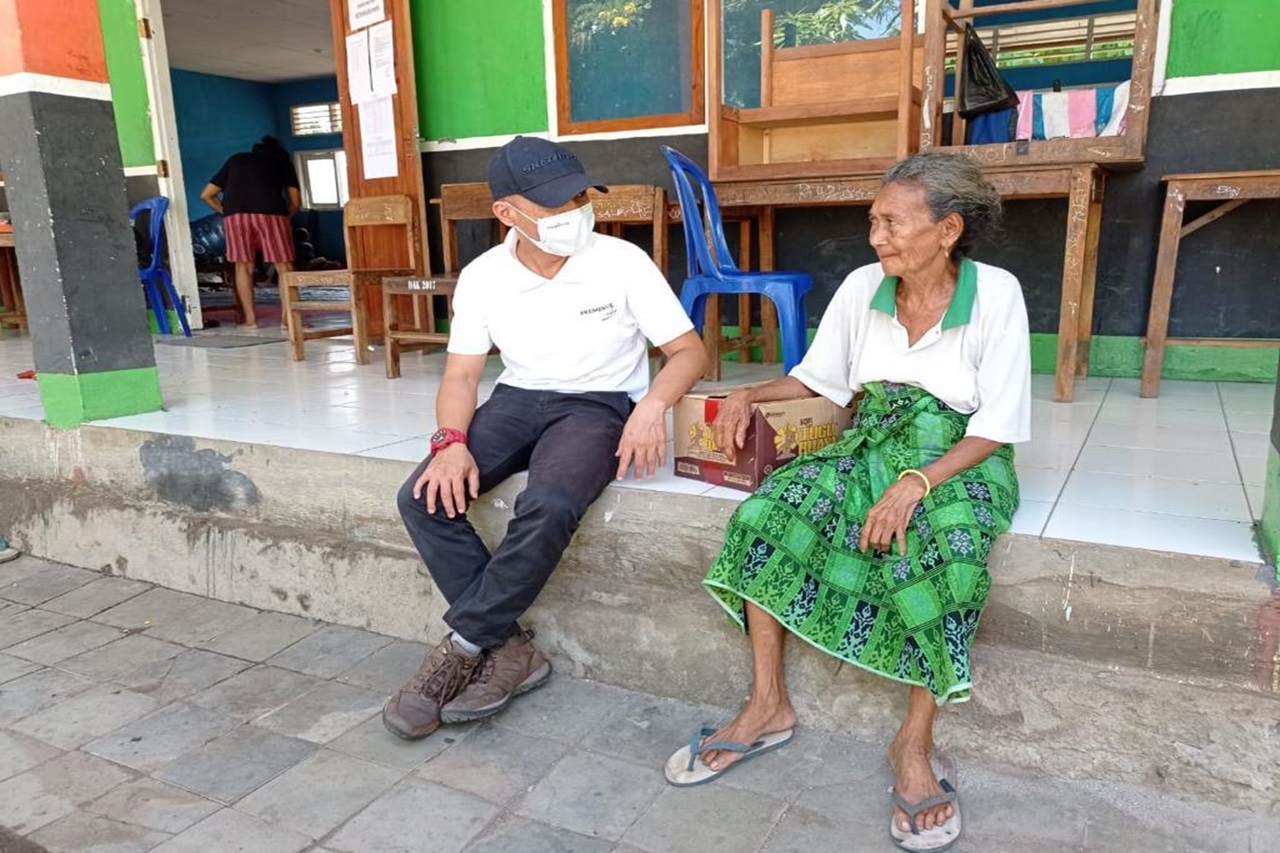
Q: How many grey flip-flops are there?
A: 2